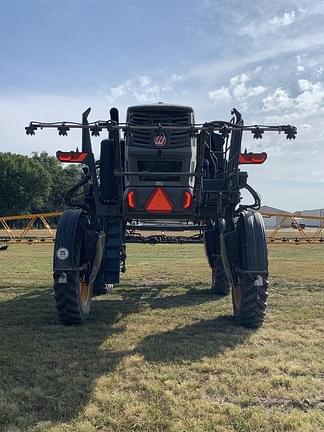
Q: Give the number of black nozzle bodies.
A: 9